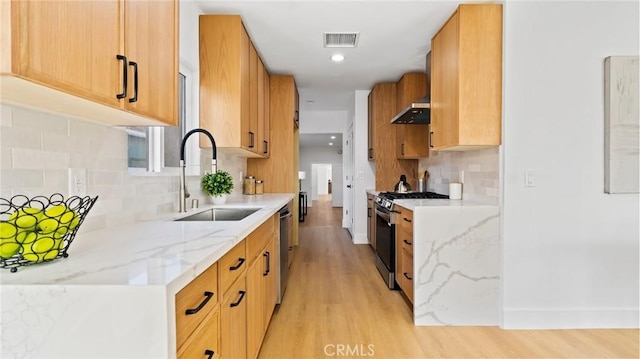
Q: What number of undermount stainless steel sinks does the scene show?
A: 1